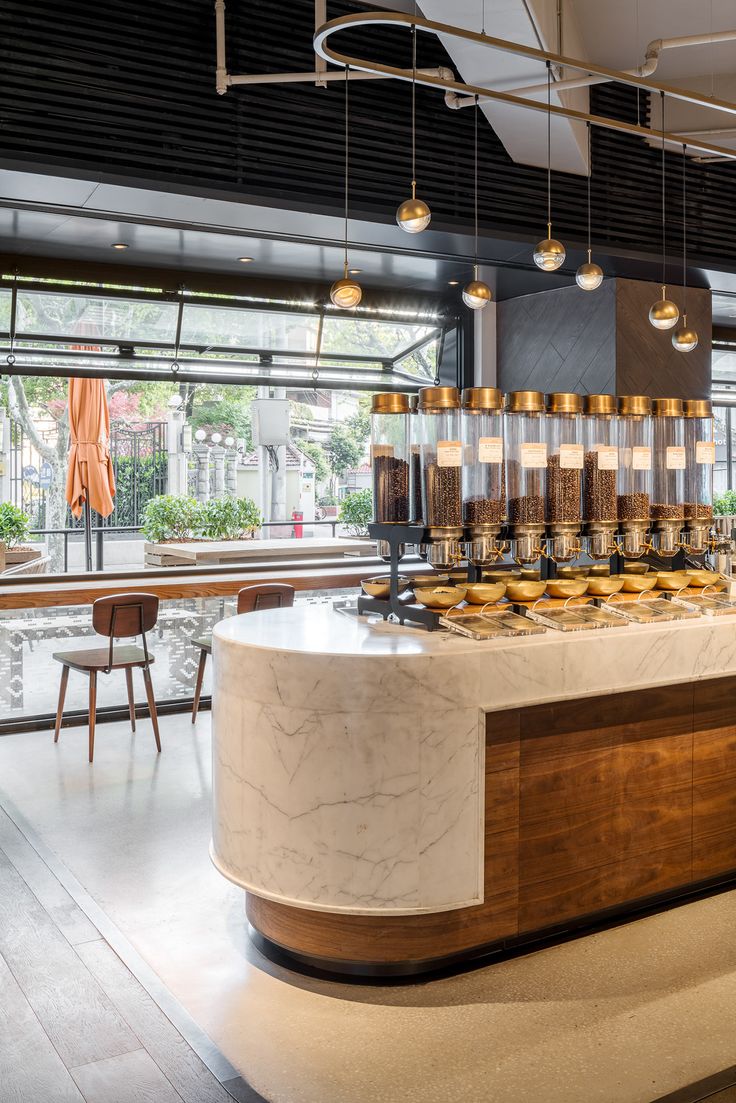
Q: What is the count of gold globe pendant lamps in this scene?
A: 7